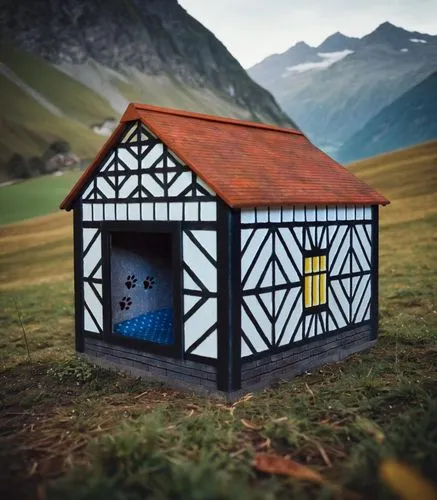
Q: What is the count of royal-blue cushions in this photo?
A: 1